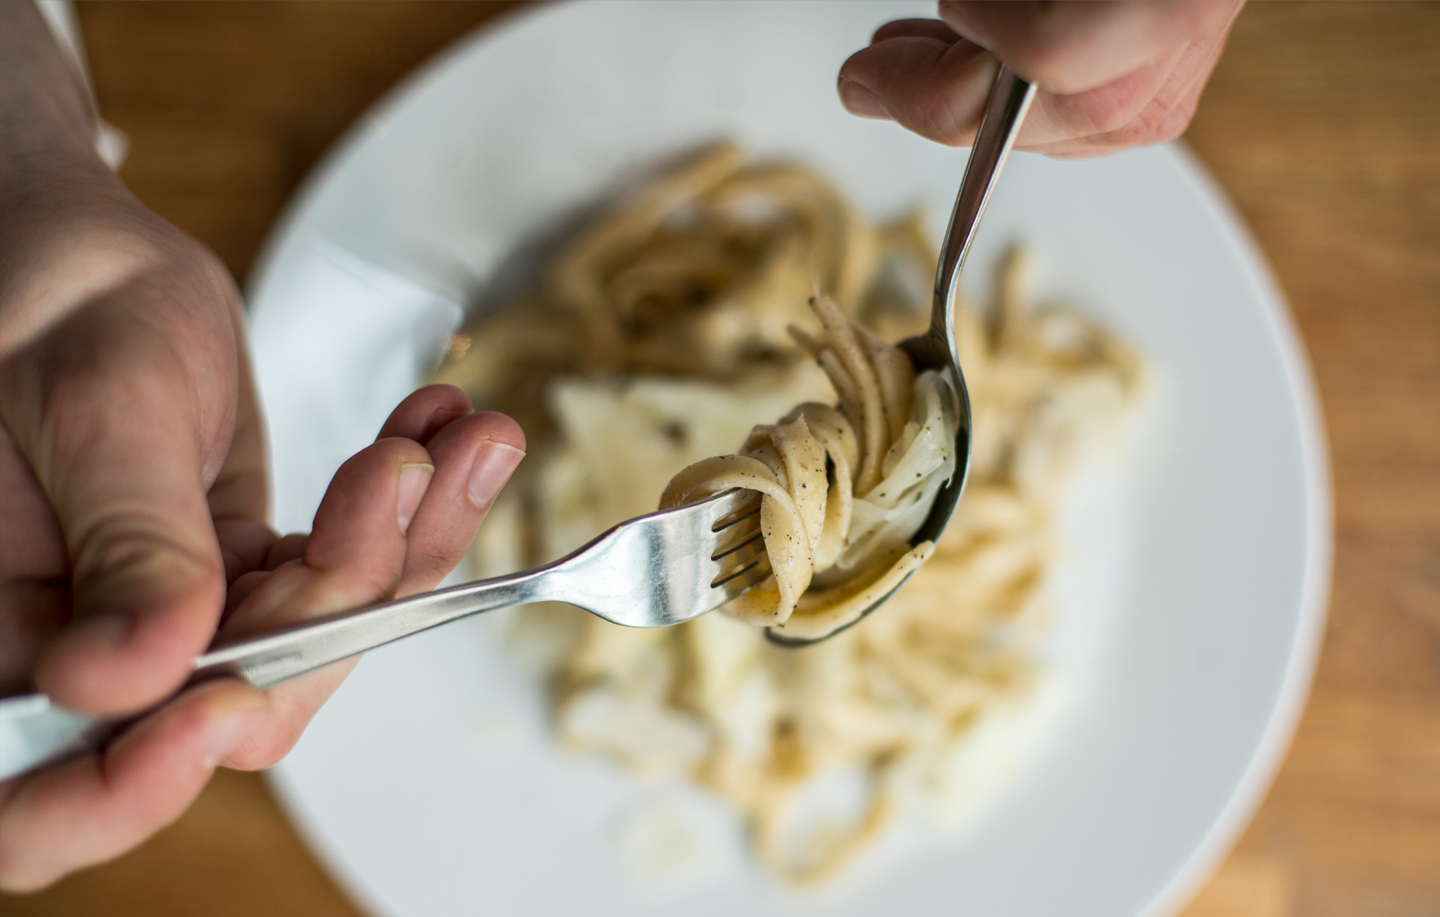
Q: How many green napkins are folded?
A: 0